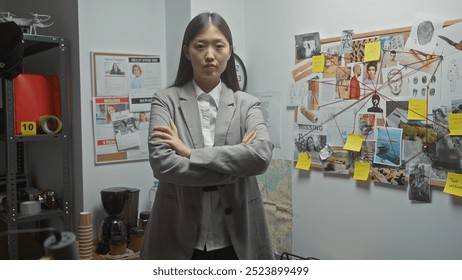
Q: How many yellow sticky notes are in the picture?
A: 8